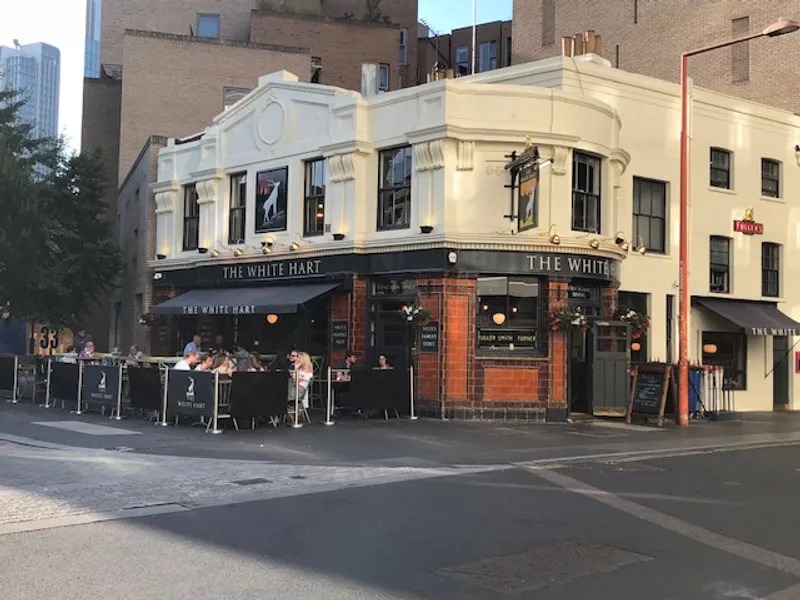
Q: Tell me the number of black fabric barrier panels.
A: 7